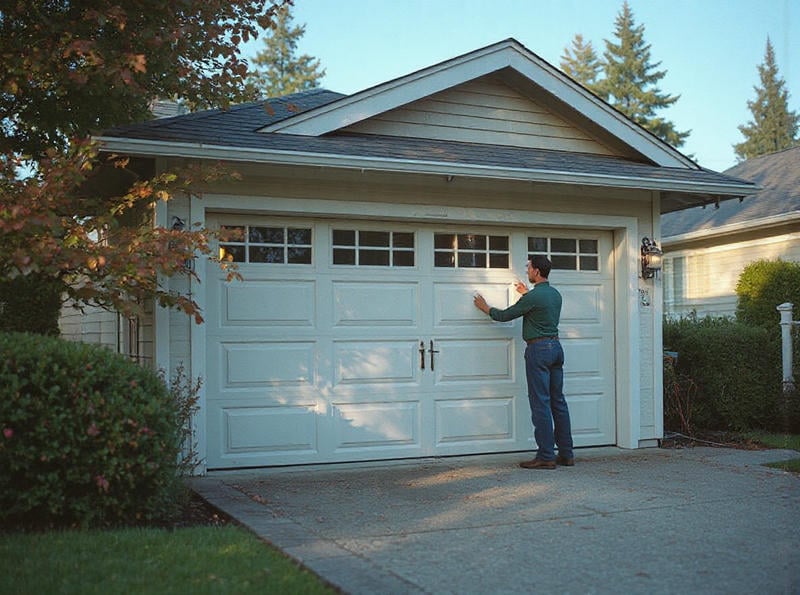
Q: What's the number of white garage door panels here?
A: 12